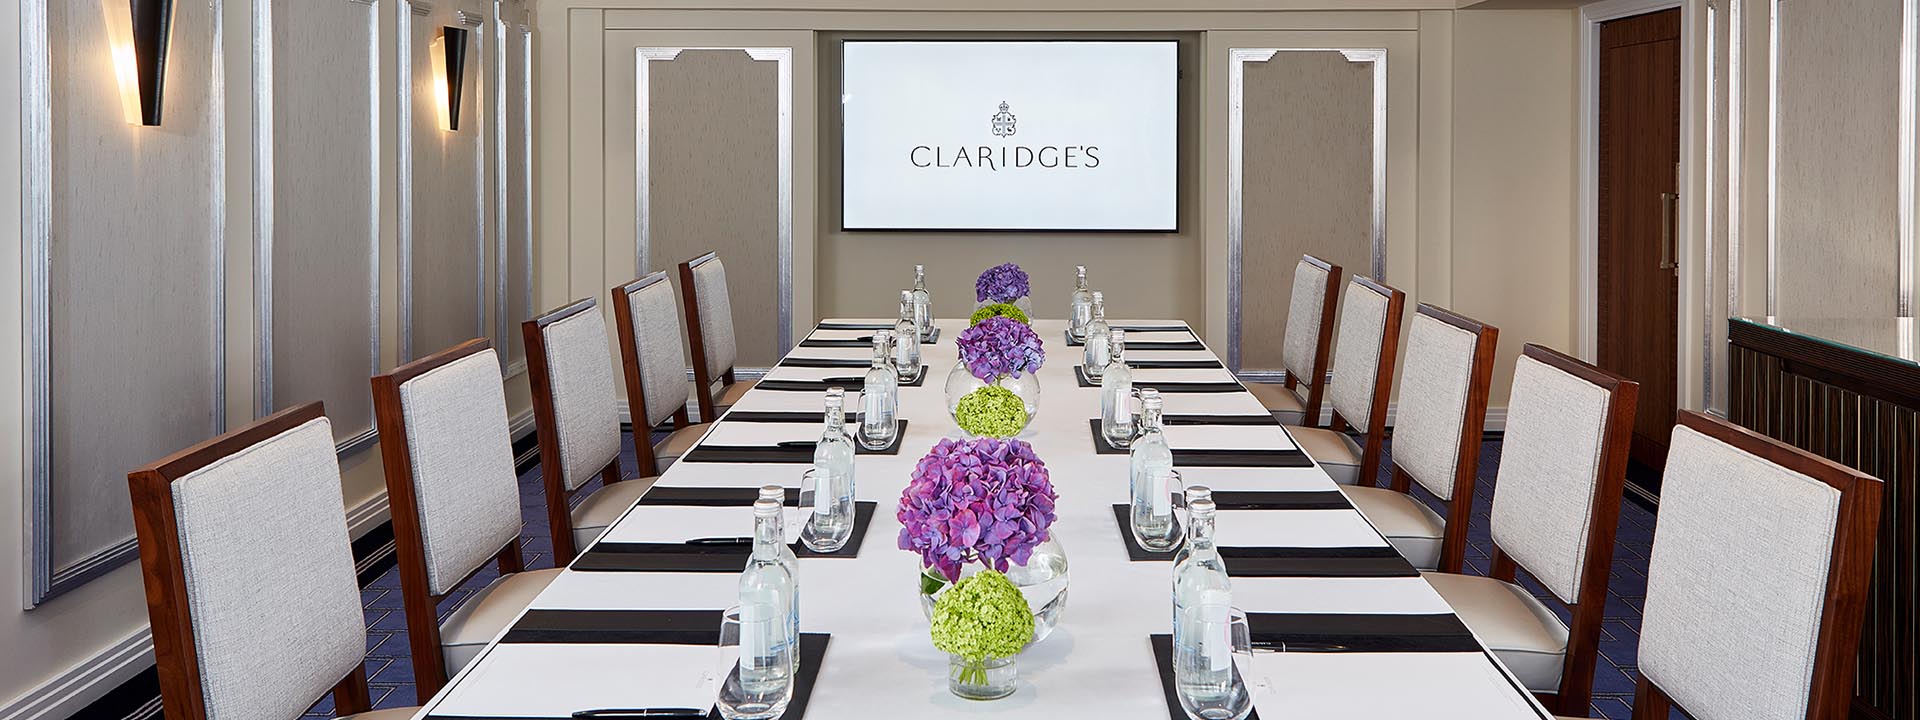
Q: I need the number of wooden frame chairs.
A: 10